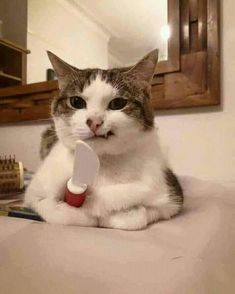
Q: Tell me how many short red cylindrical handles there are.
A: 1